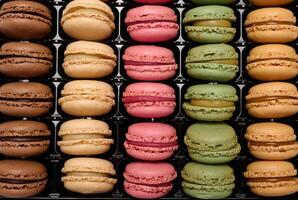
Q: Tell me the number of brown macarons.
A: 5